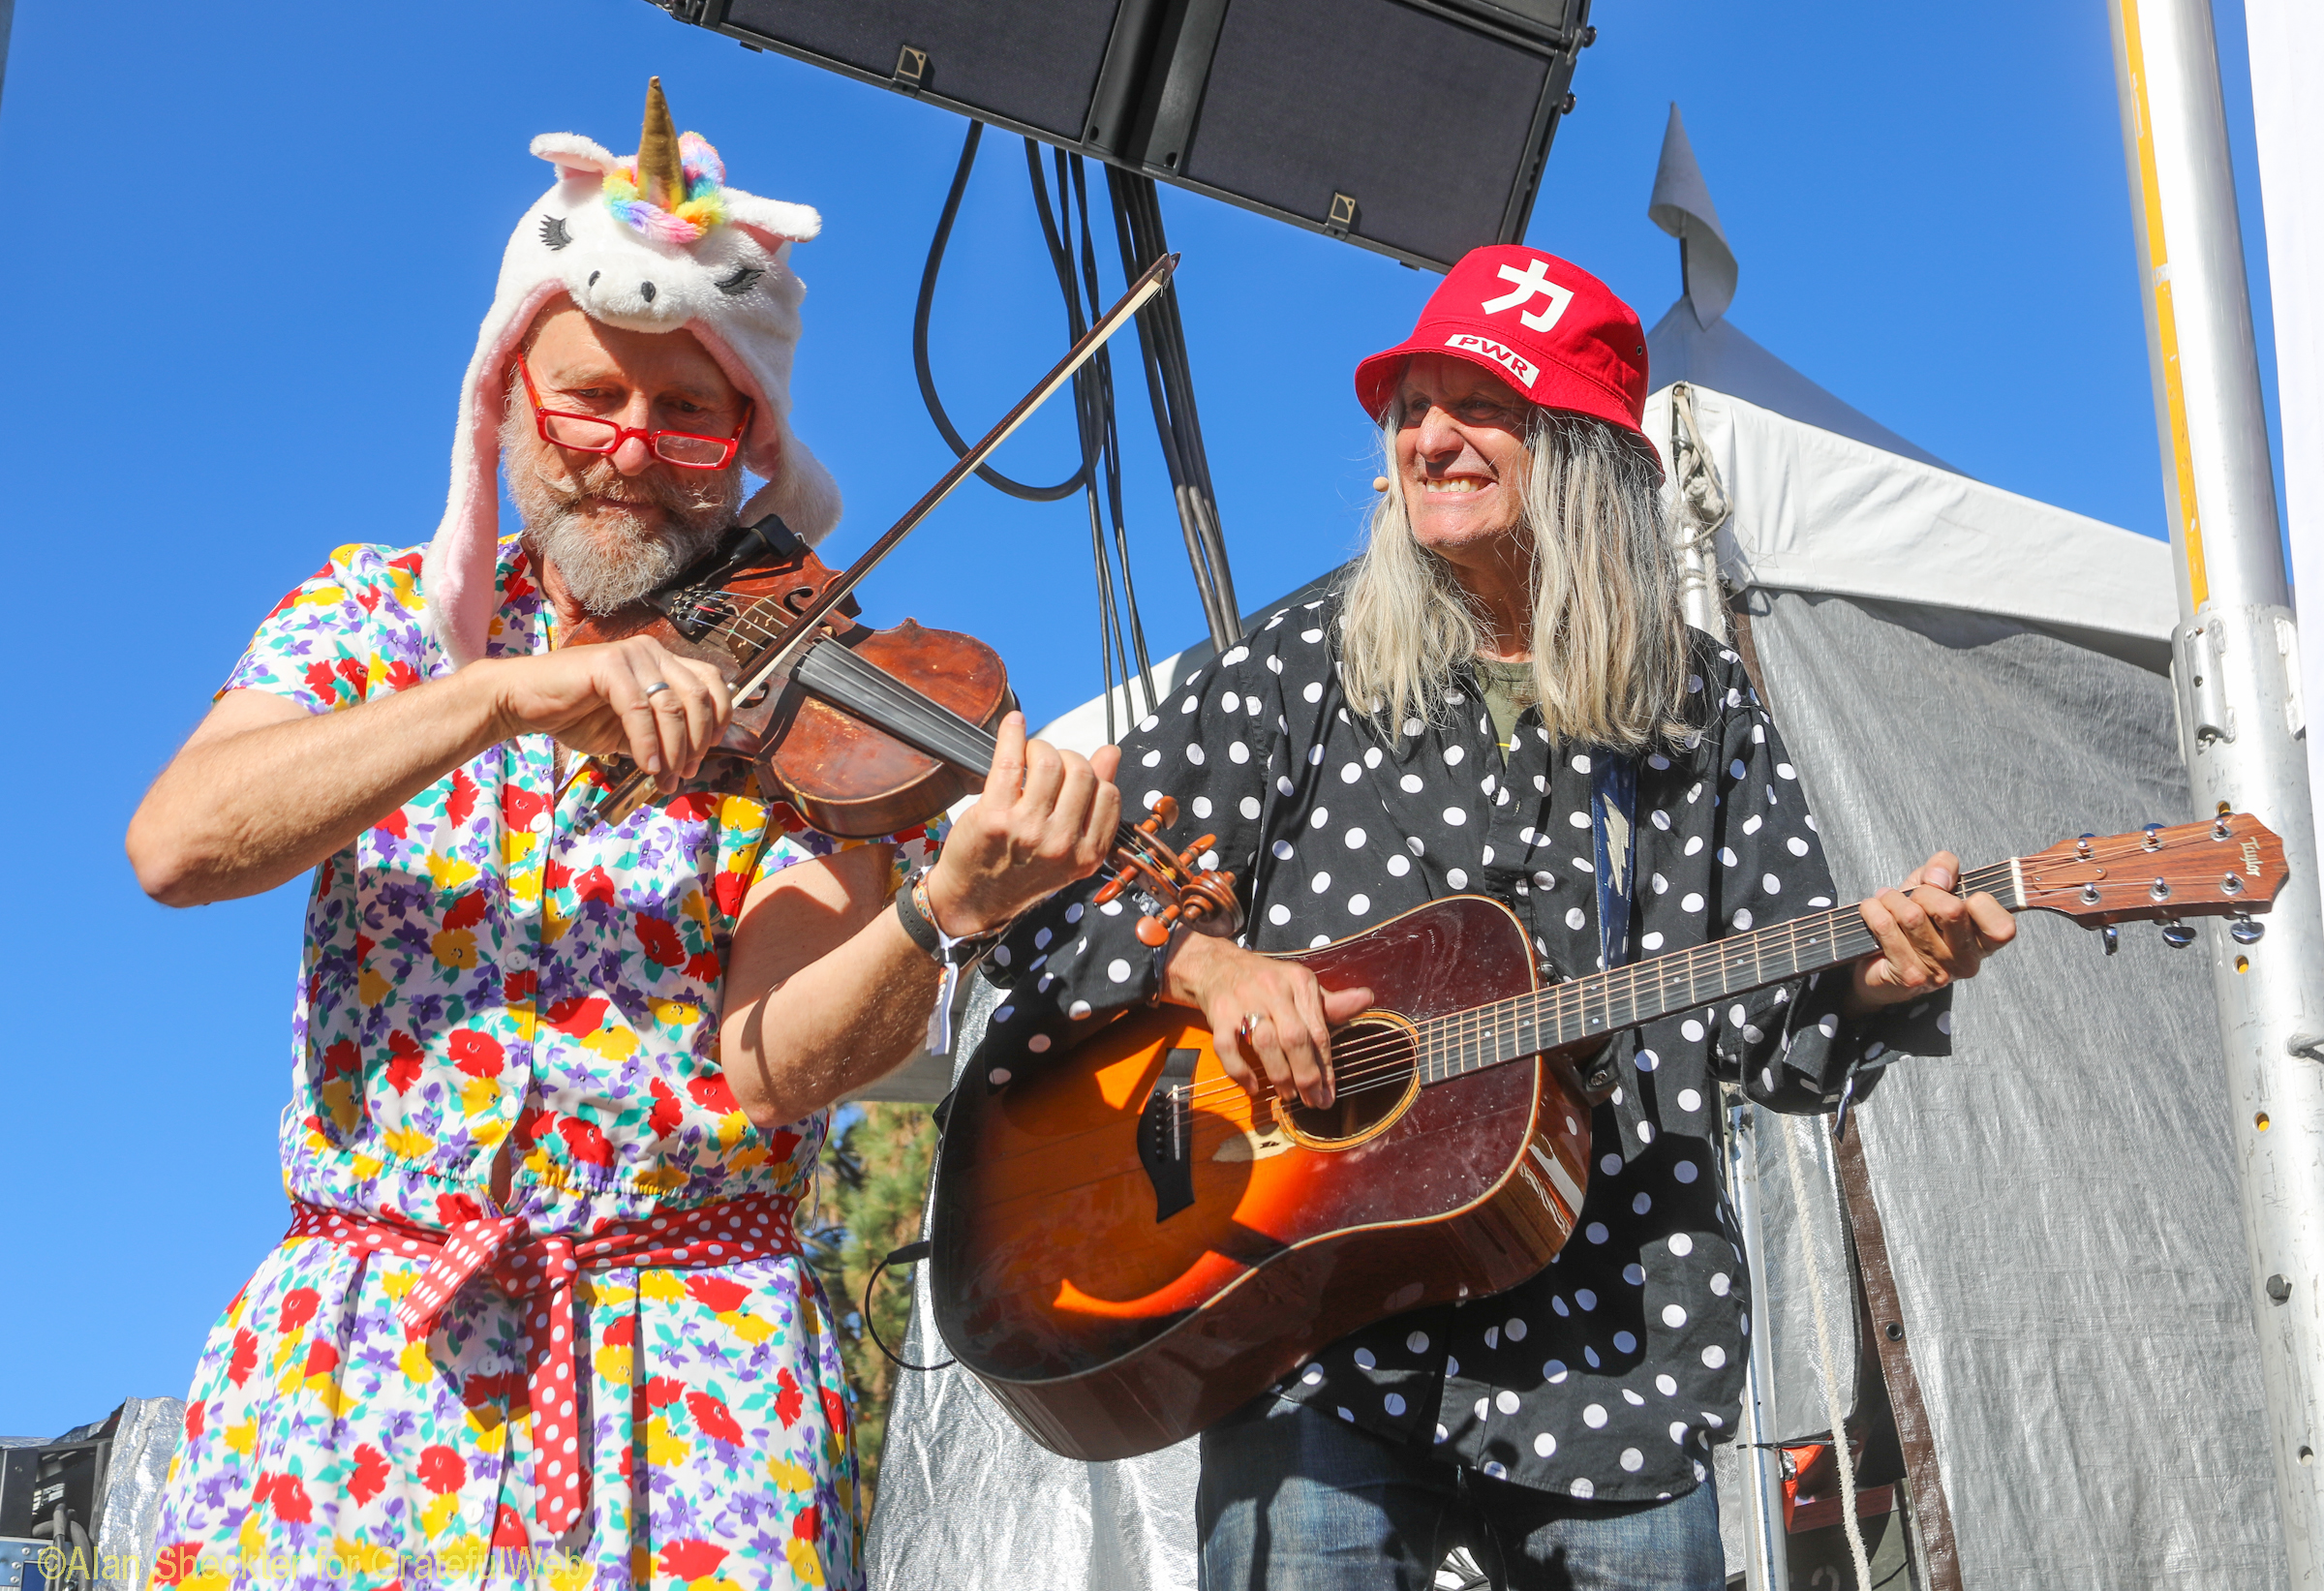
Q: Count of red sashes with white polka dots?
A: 1